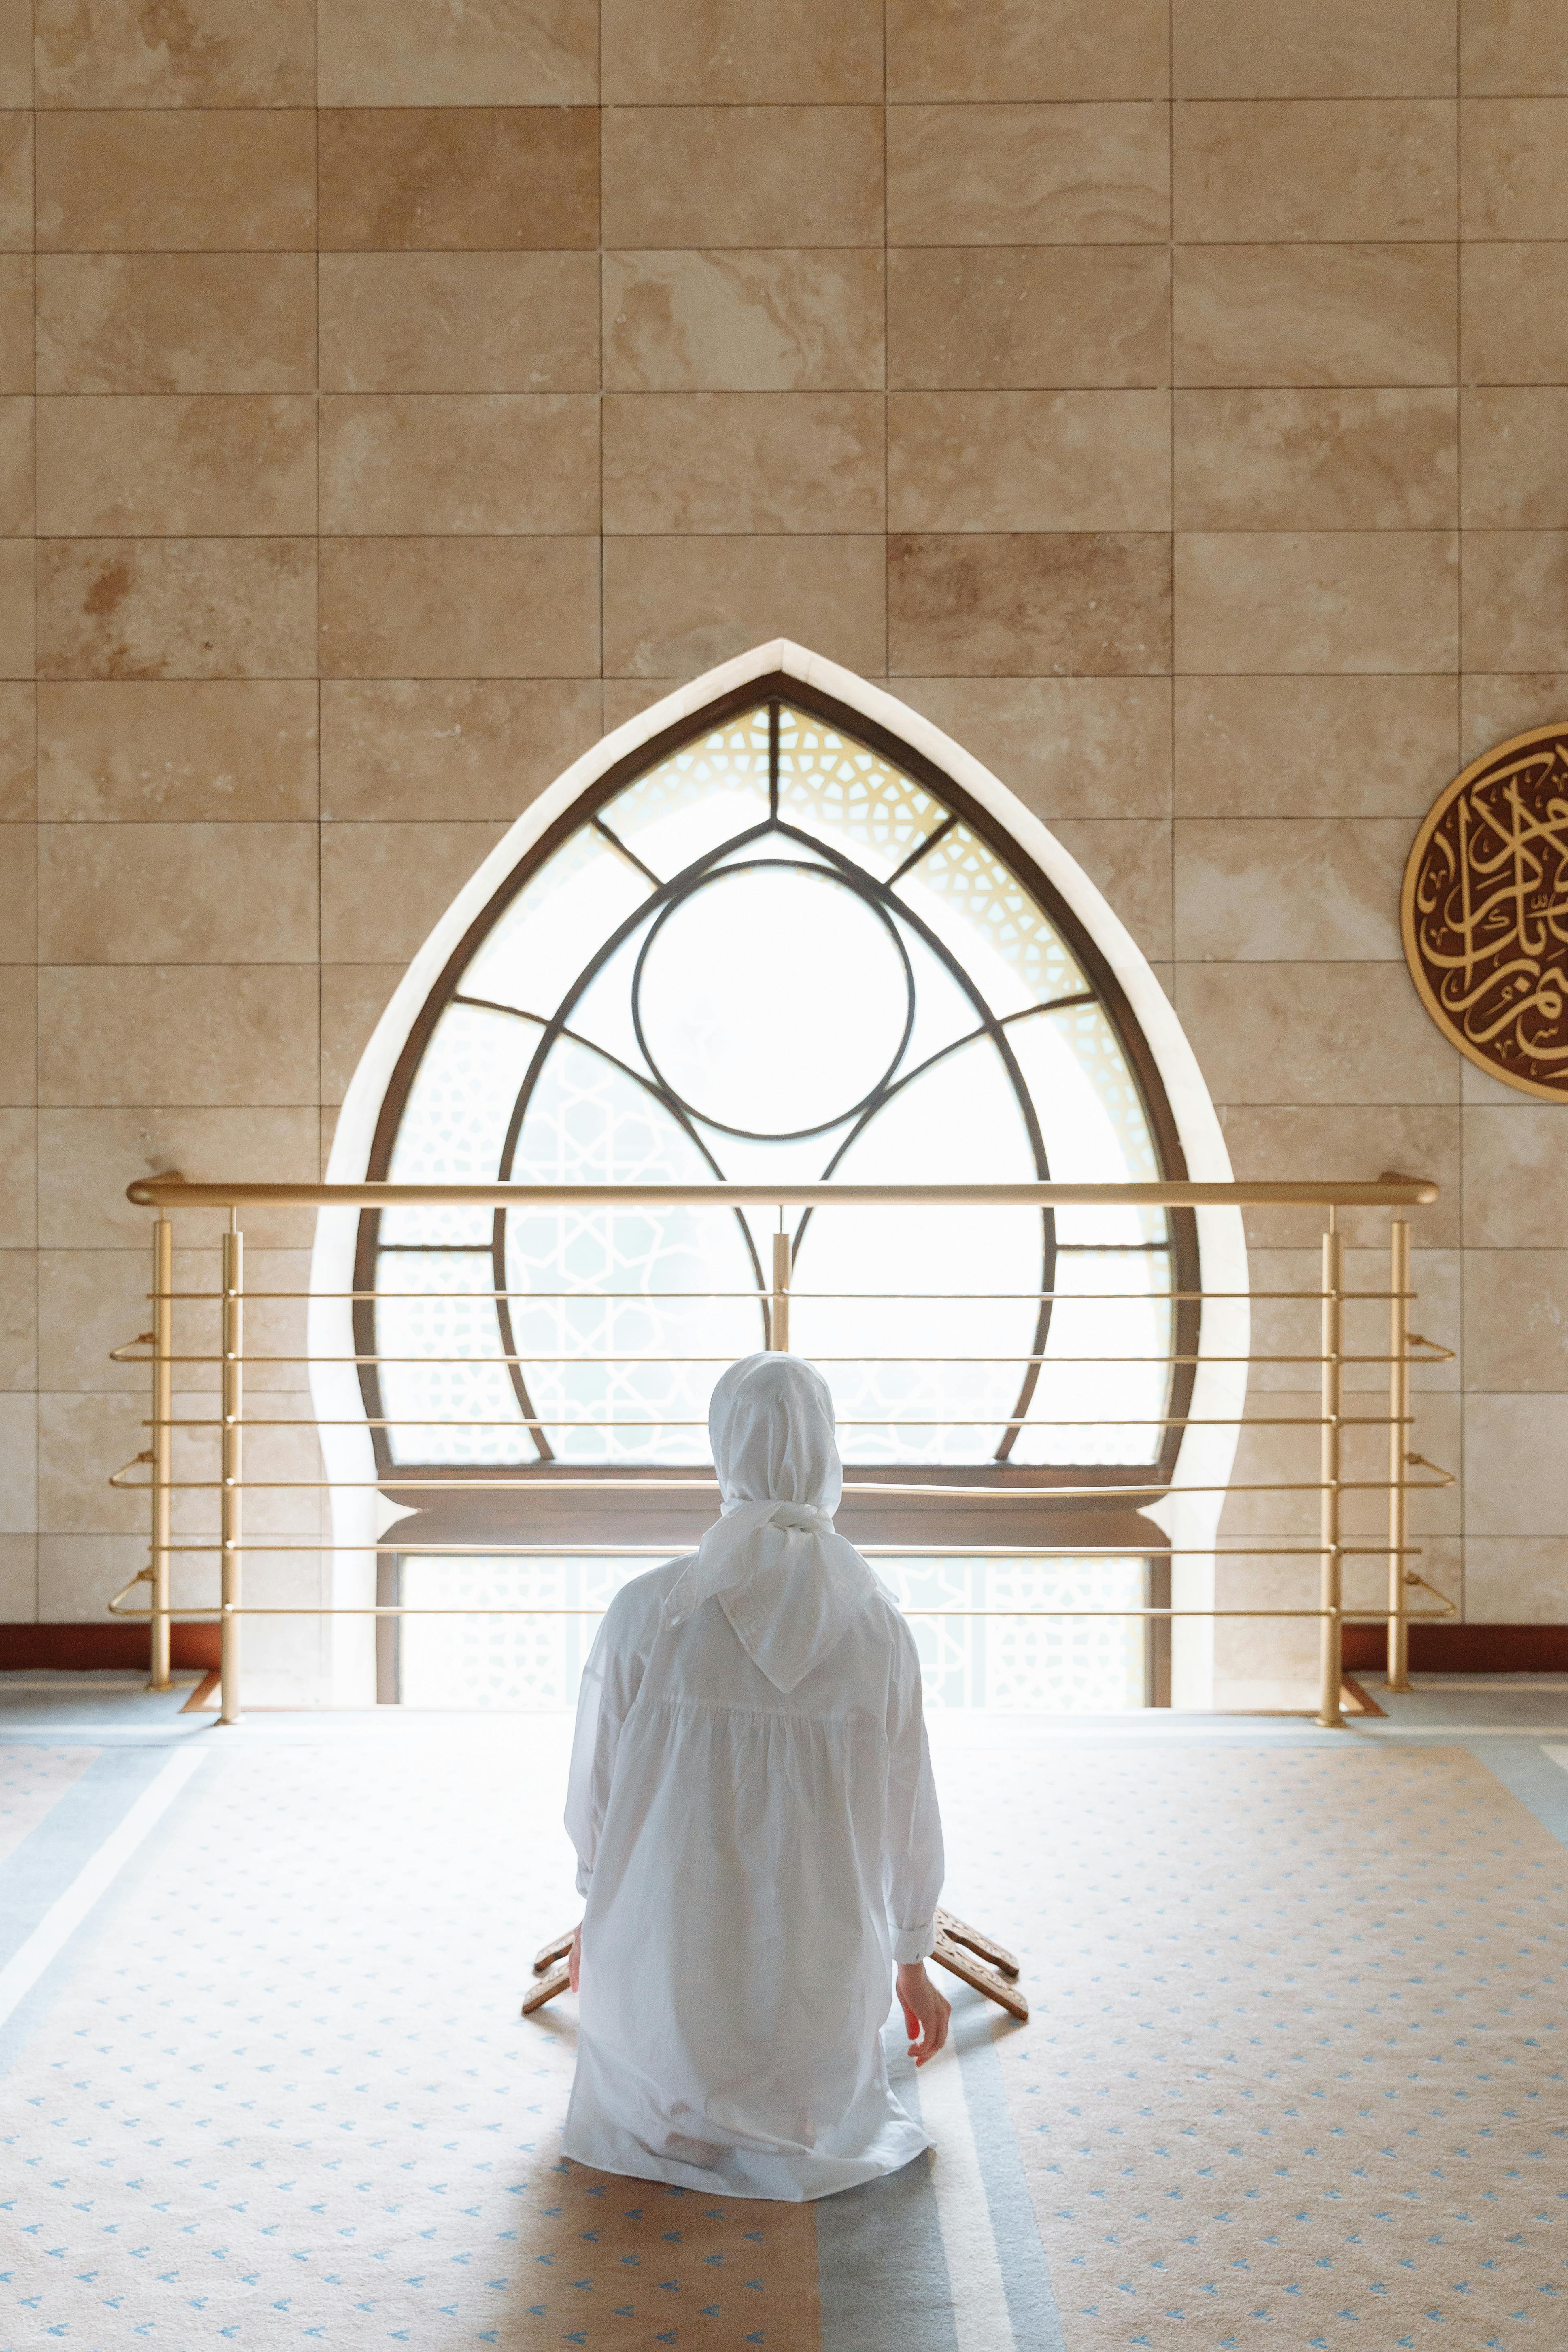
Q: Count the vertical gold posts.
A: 5